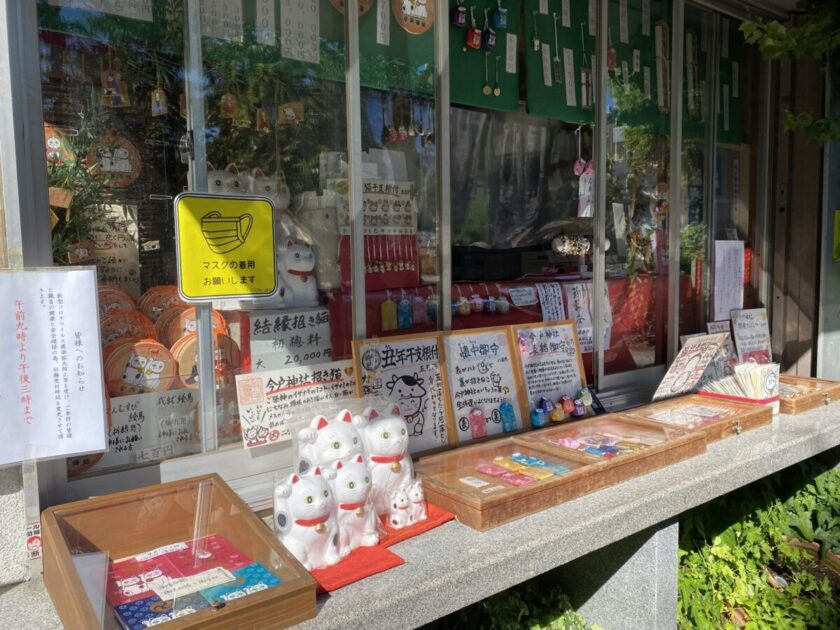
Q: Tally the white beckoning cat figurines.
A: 9